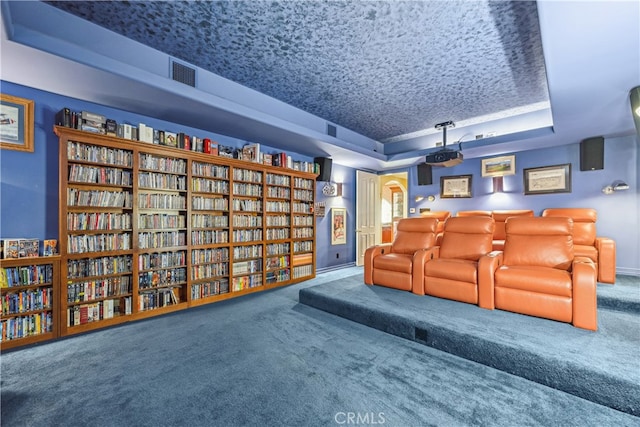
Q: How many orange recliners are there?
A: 7